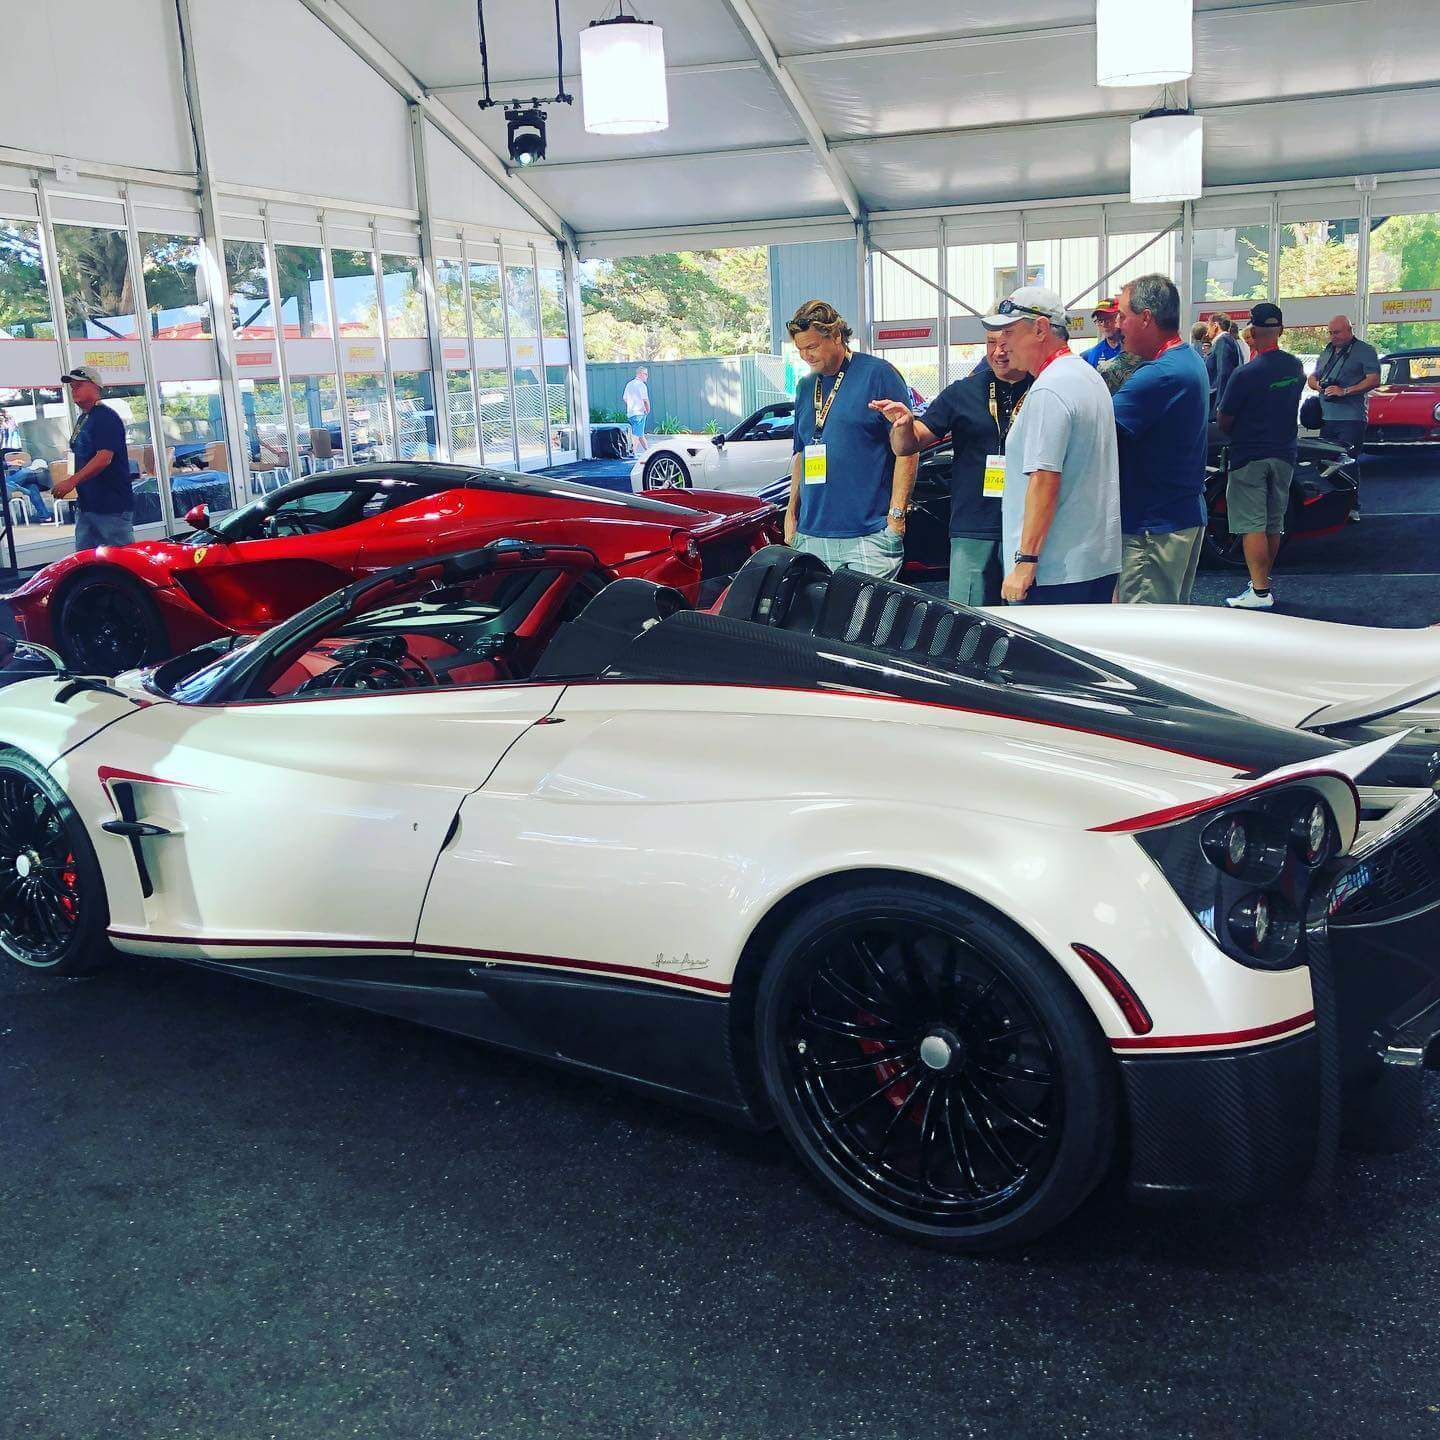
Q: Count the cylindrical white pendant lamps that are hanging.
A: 3